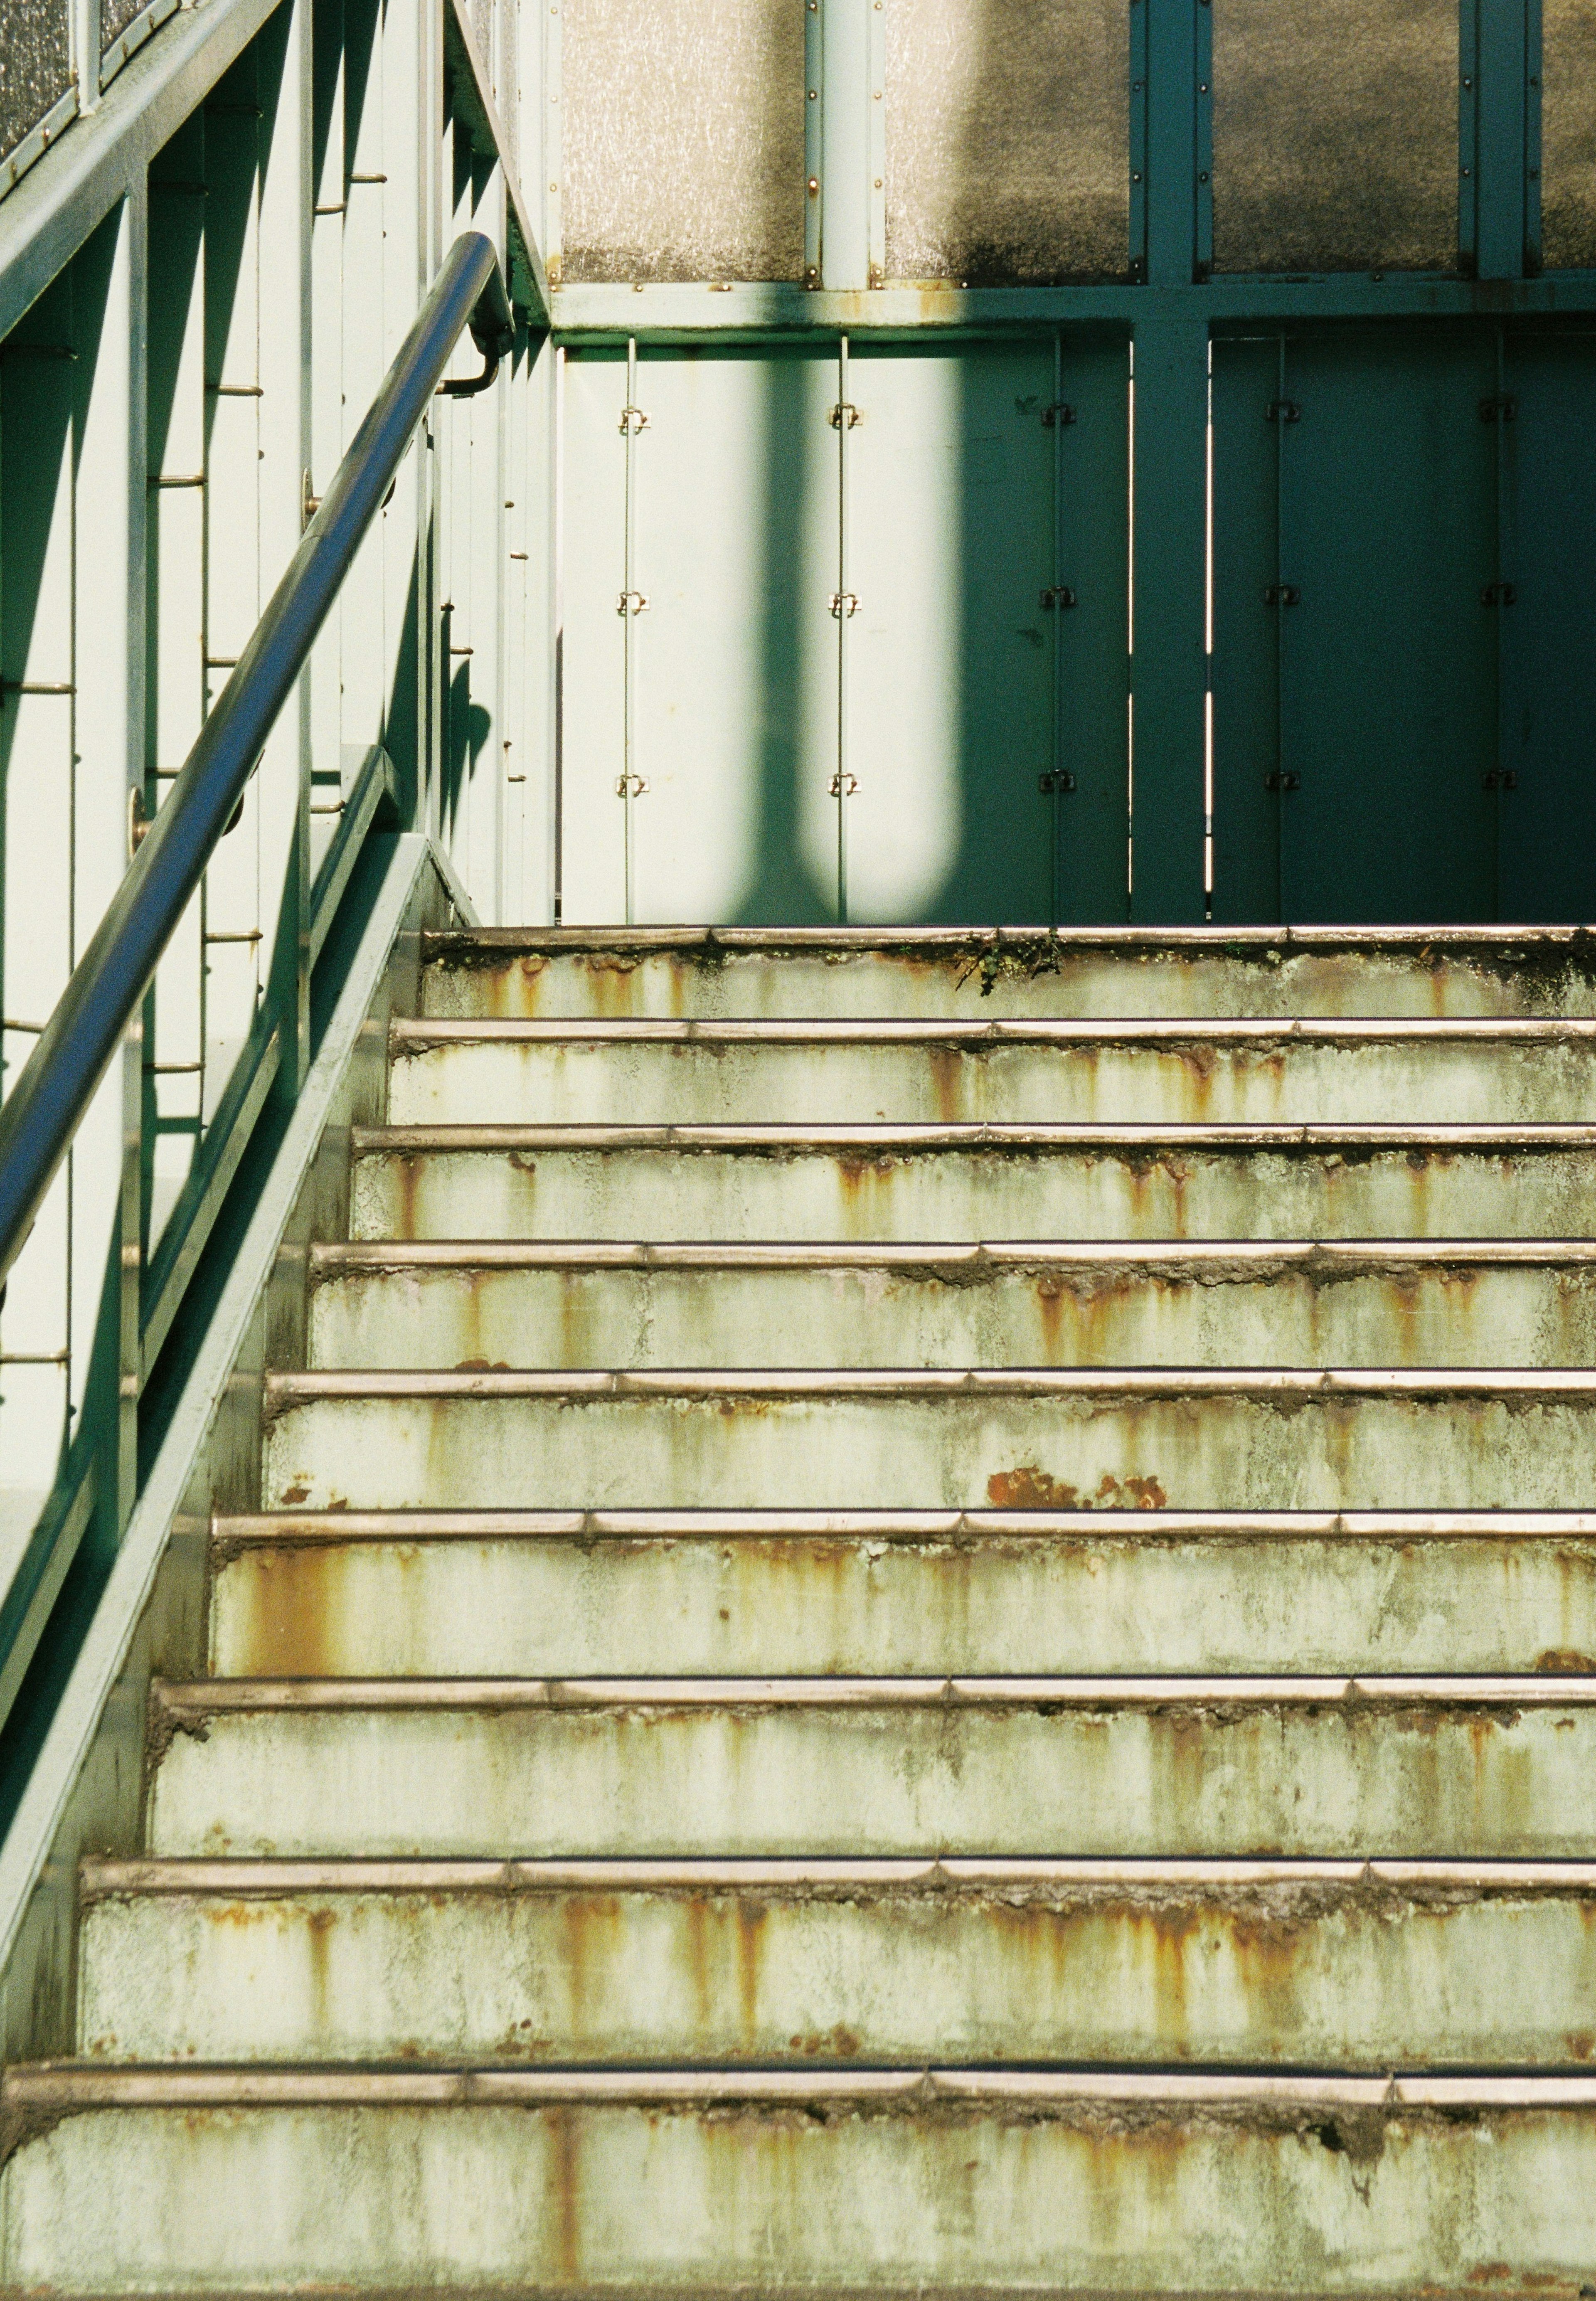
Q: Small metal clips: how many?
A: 15